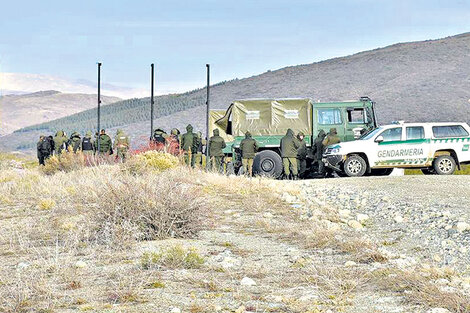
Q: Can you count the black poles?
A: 3